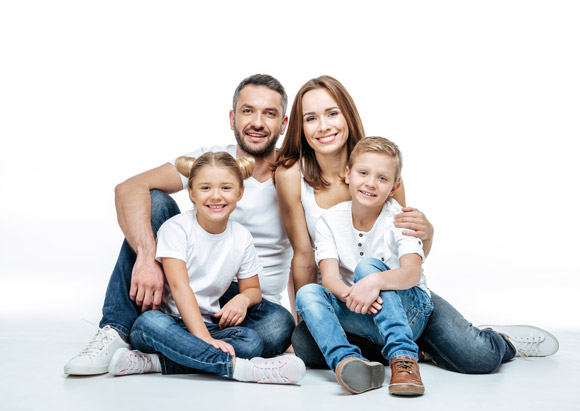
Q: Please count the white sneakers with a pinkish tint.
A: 2